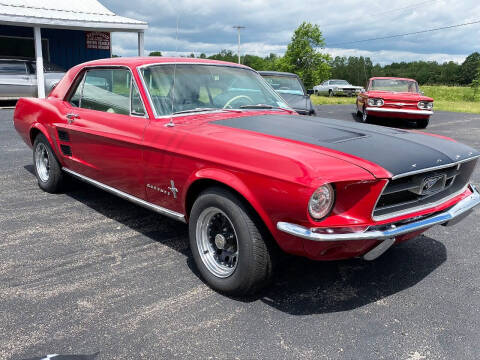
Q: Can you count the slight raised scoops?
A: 2